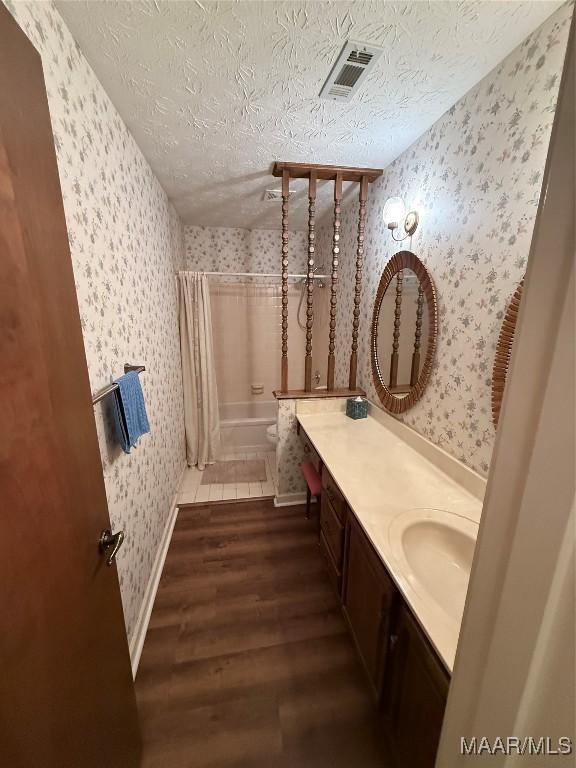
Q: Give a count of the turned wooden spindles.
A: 4